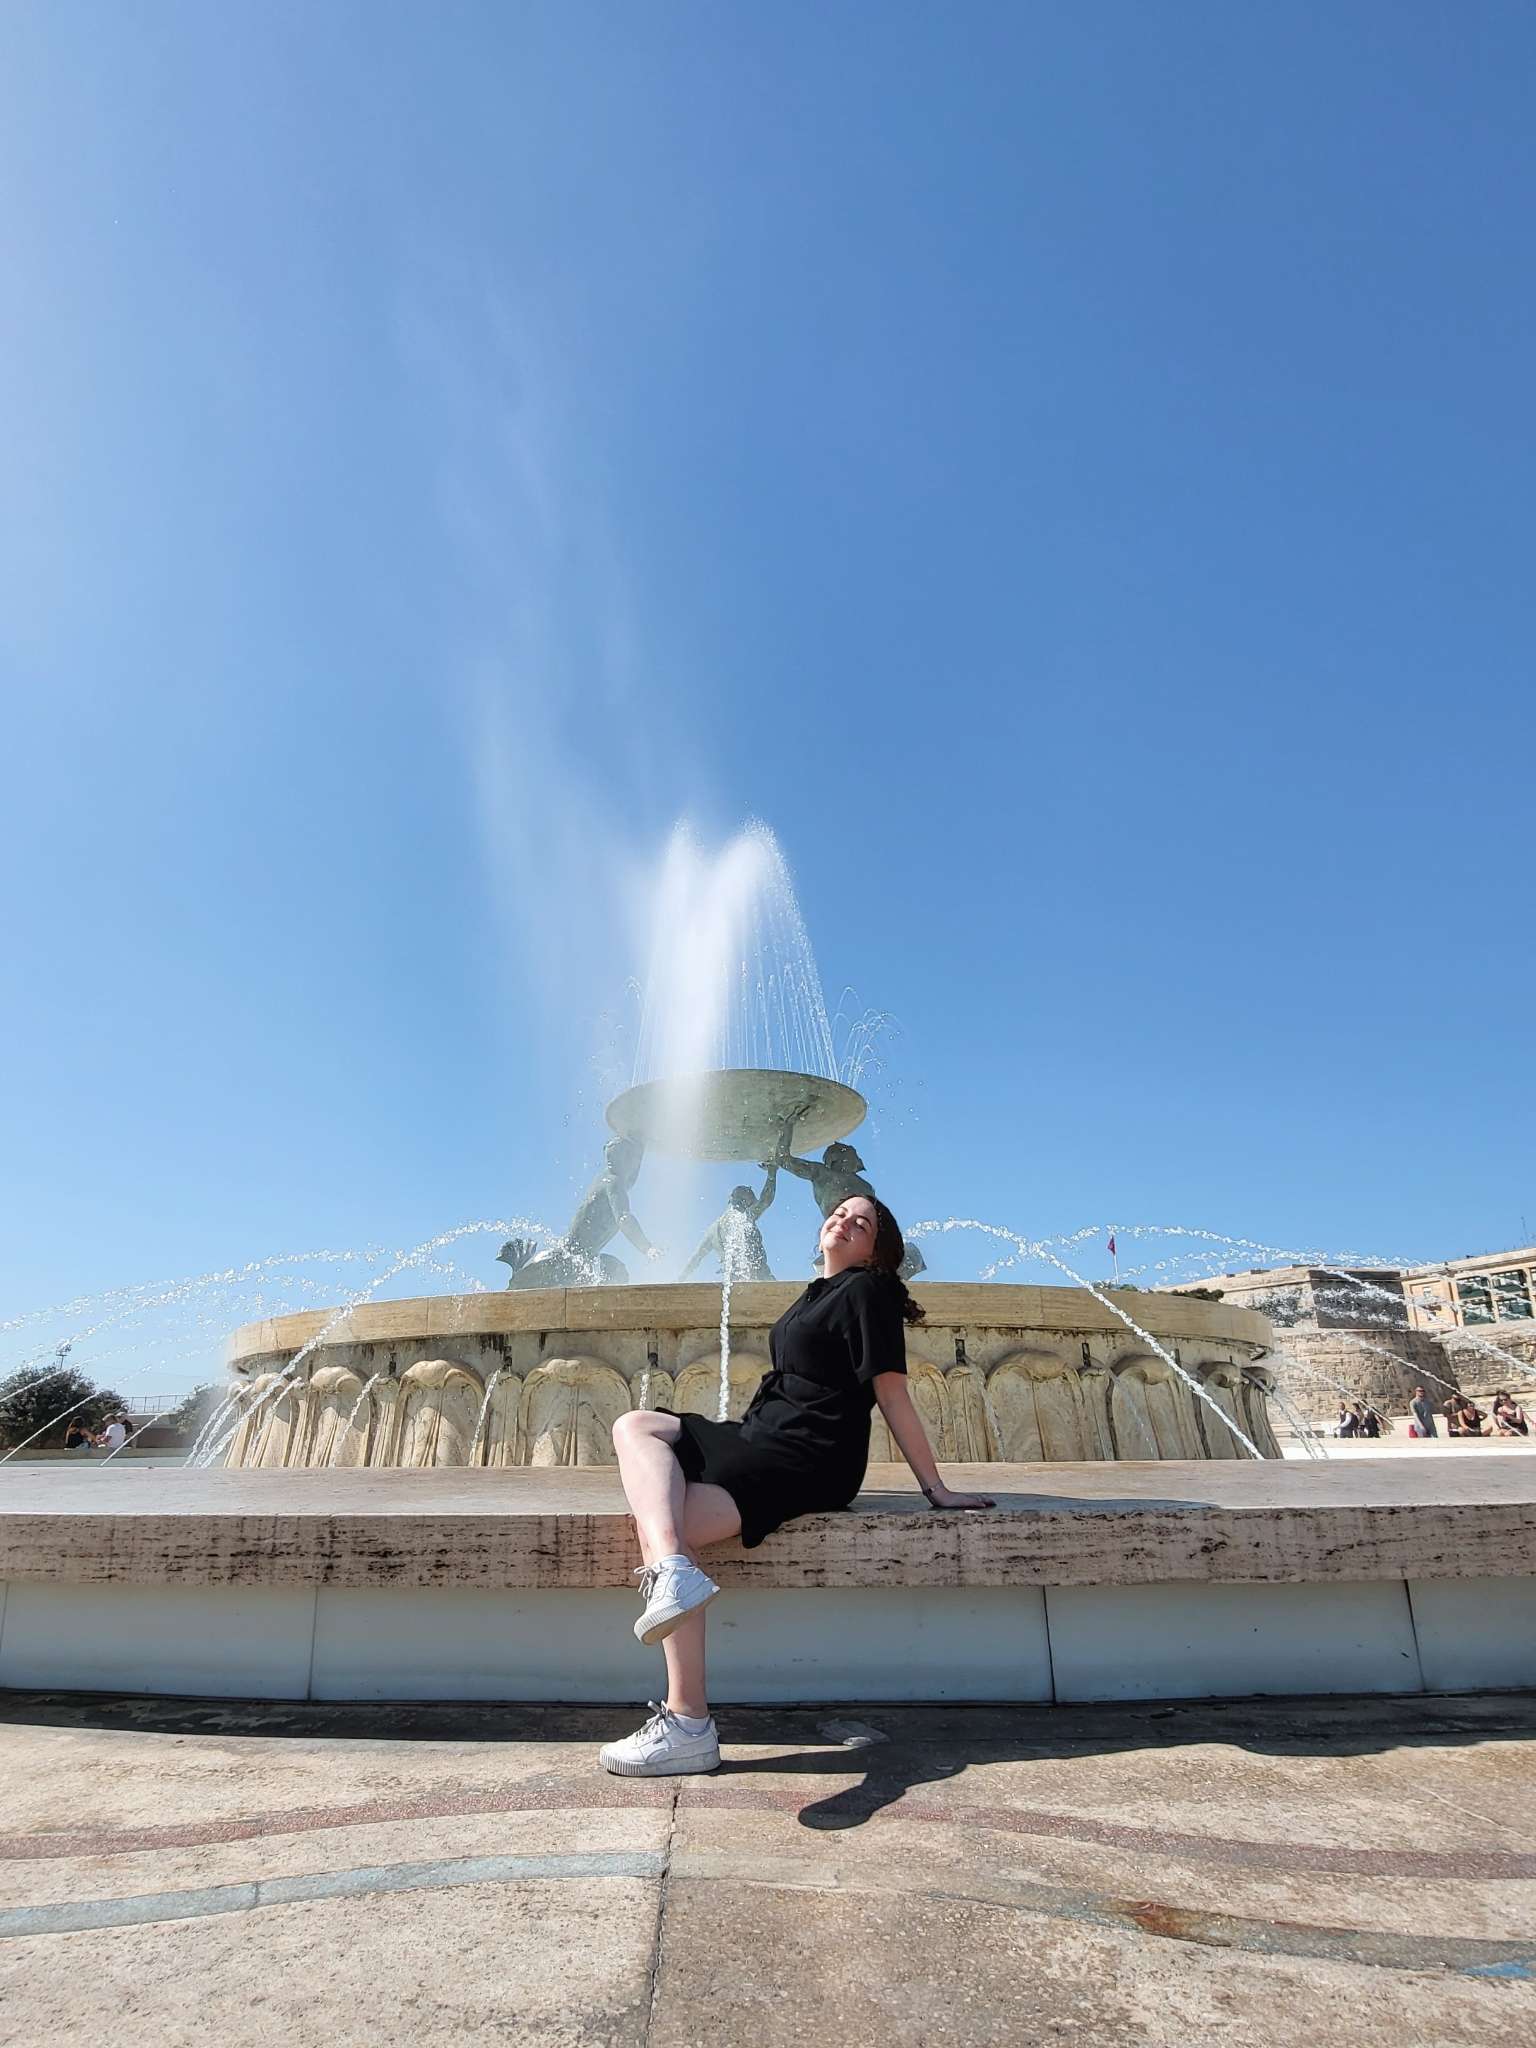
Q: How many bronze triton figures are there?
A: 3